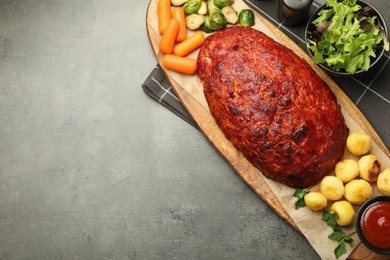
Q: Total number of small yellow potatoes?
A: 8